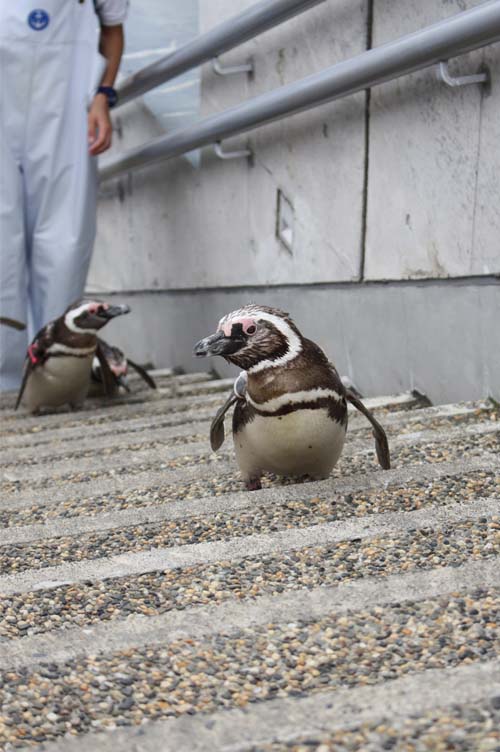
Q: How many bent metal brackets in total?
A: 3